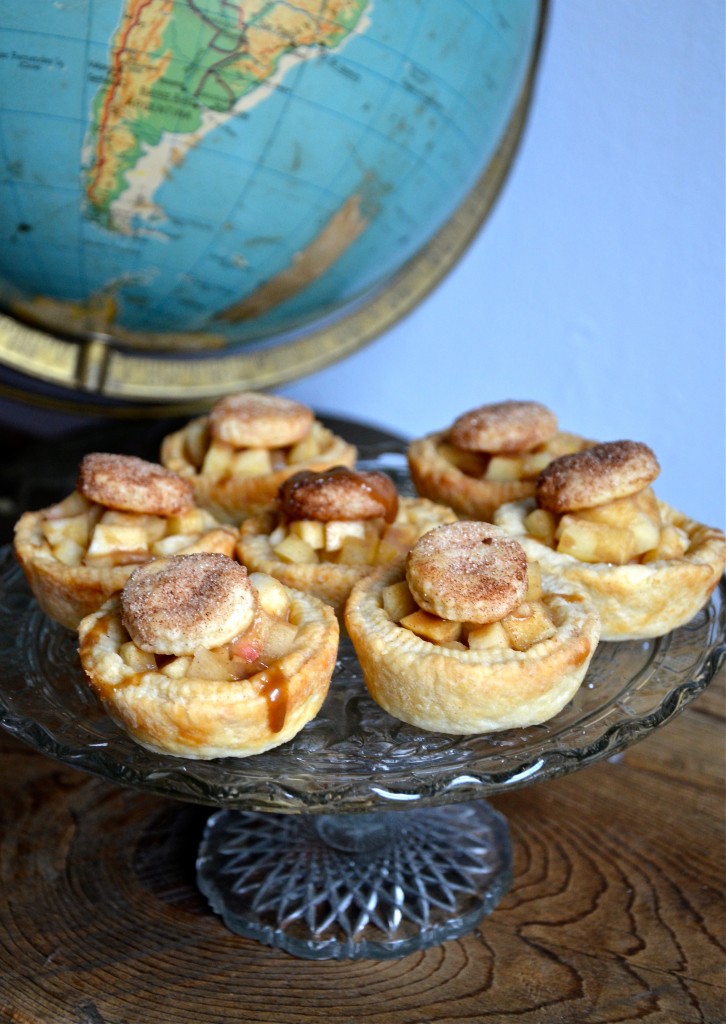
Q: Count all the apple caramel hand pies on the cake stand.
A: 7